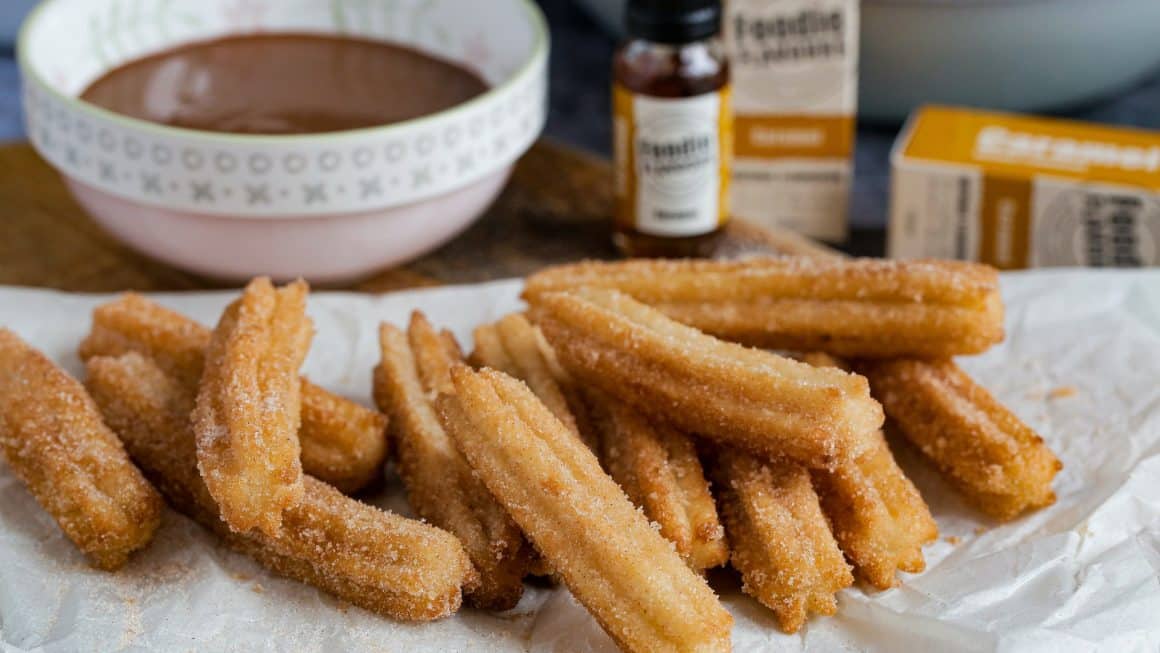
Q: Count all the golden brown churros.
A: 13